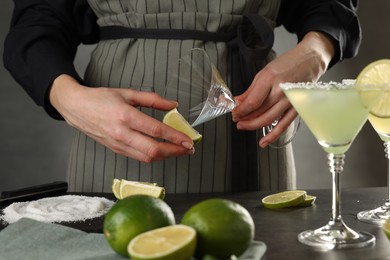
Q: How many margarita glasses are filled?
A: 2